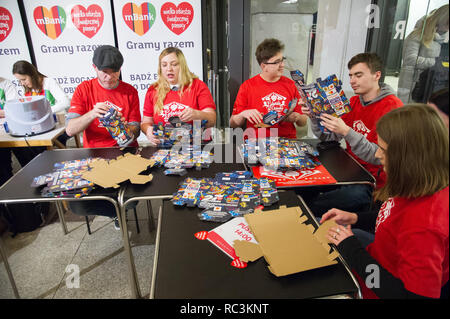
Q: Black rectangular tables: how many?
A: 4